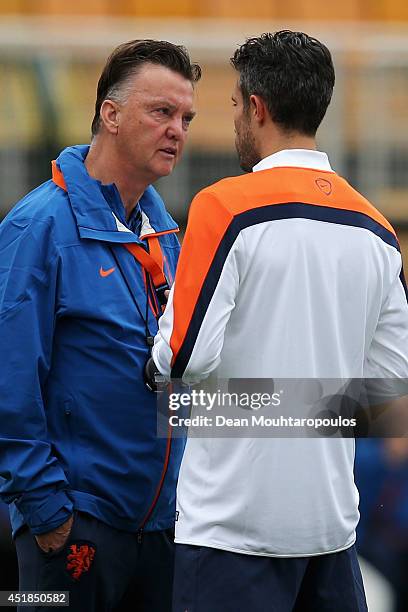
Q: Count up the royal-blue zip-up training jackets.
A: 1